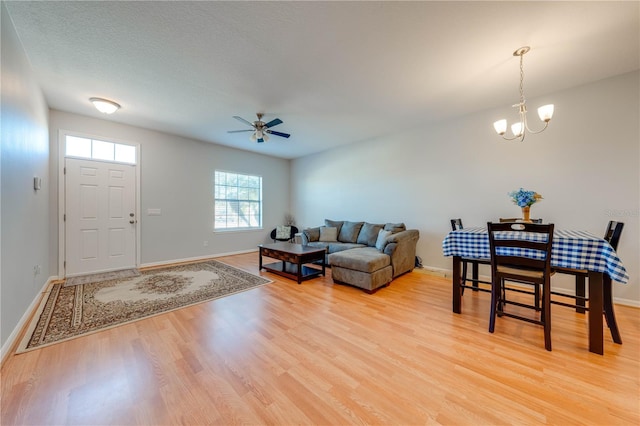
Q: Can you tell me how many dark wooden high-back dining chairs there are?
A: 4